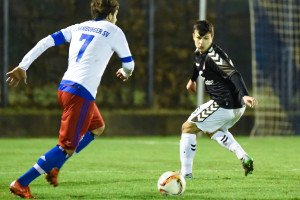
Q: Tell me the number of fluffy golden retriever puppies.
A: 0